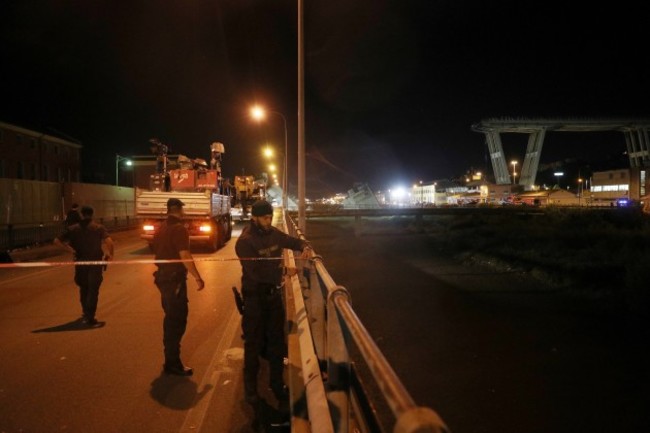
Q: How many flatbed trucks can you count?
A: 1